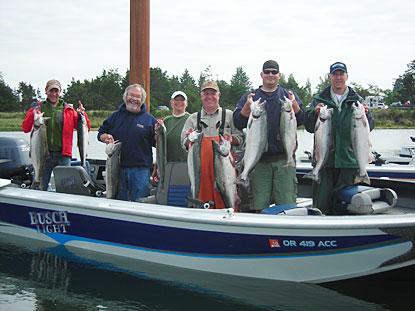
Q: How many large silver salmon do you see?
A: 10